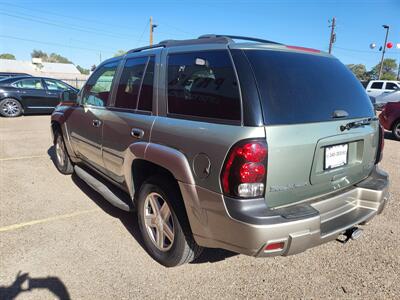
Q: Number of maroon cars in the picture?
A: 1